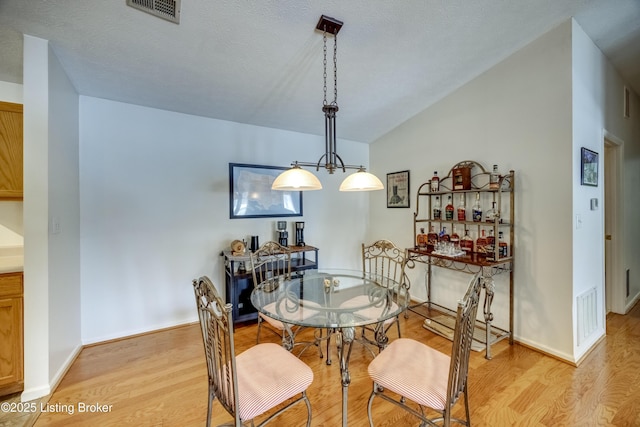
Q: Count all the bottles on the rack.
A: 15